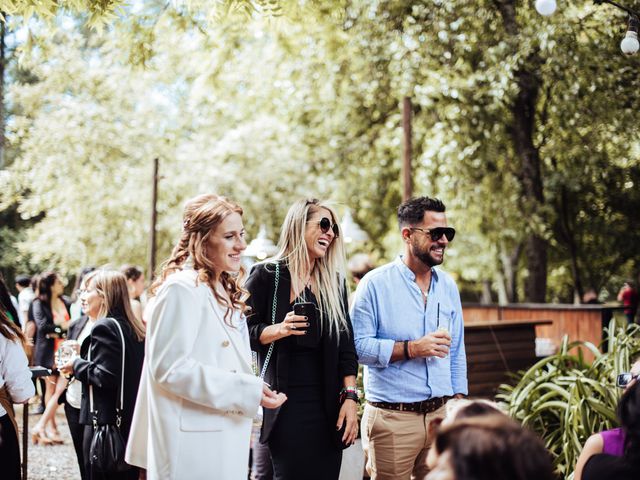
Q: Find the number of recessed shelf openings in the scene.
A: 0